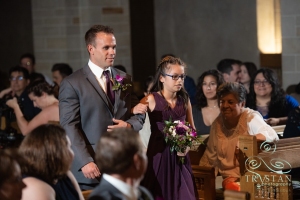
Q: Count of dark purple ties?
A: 1